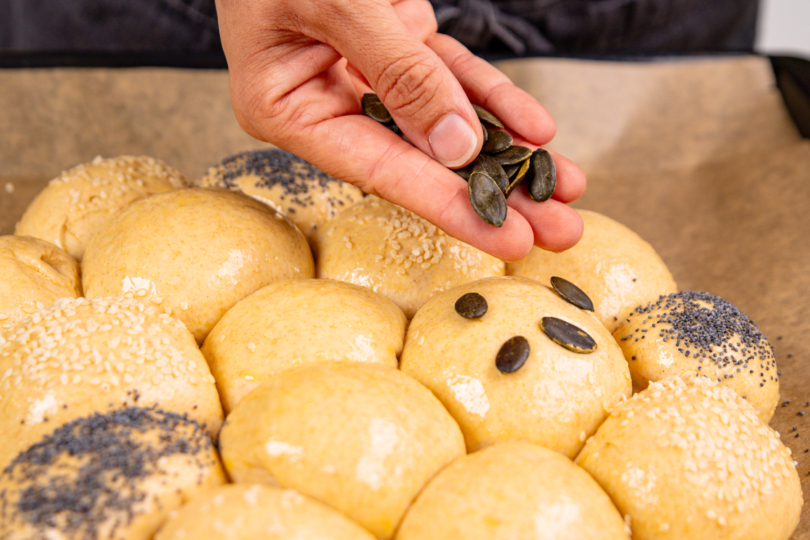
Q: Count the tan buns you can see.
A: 15